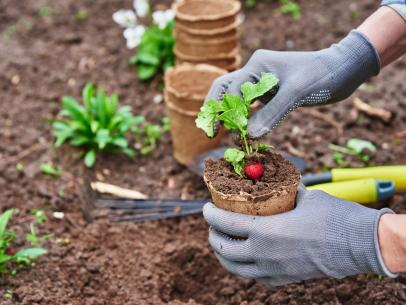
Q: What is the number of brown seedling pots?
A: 8